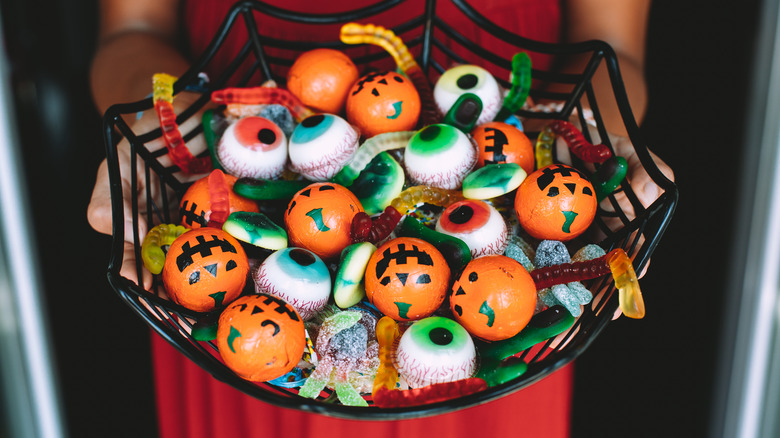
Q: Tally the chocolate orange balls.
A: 10